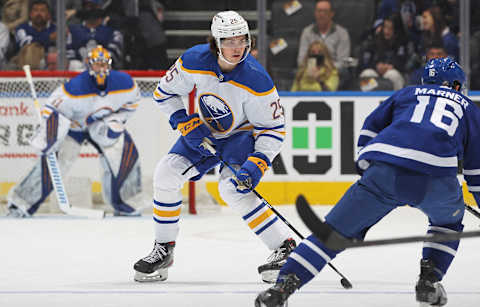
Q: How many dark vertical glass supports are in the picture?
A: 3